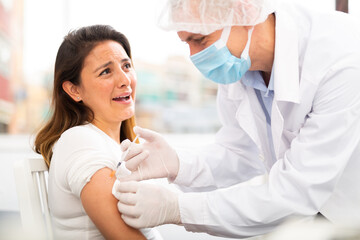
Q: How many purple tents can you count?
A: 0